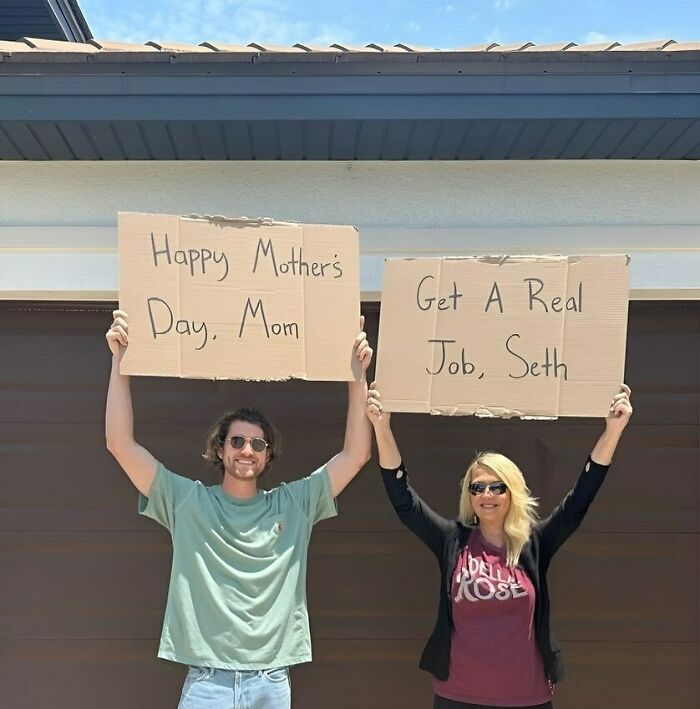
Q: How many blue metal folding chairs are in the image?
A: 0